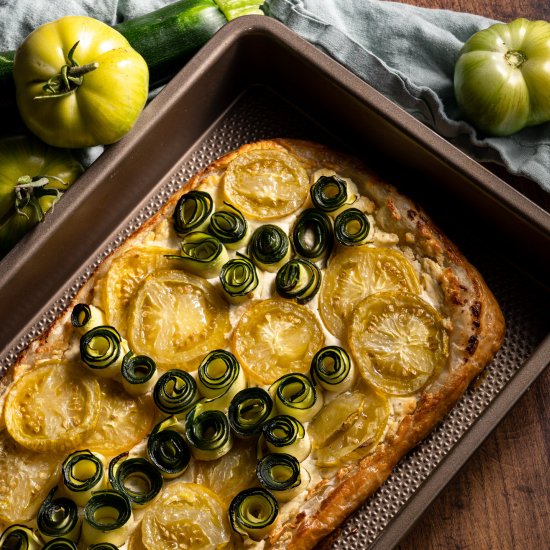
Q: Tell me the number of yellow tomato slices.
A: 12